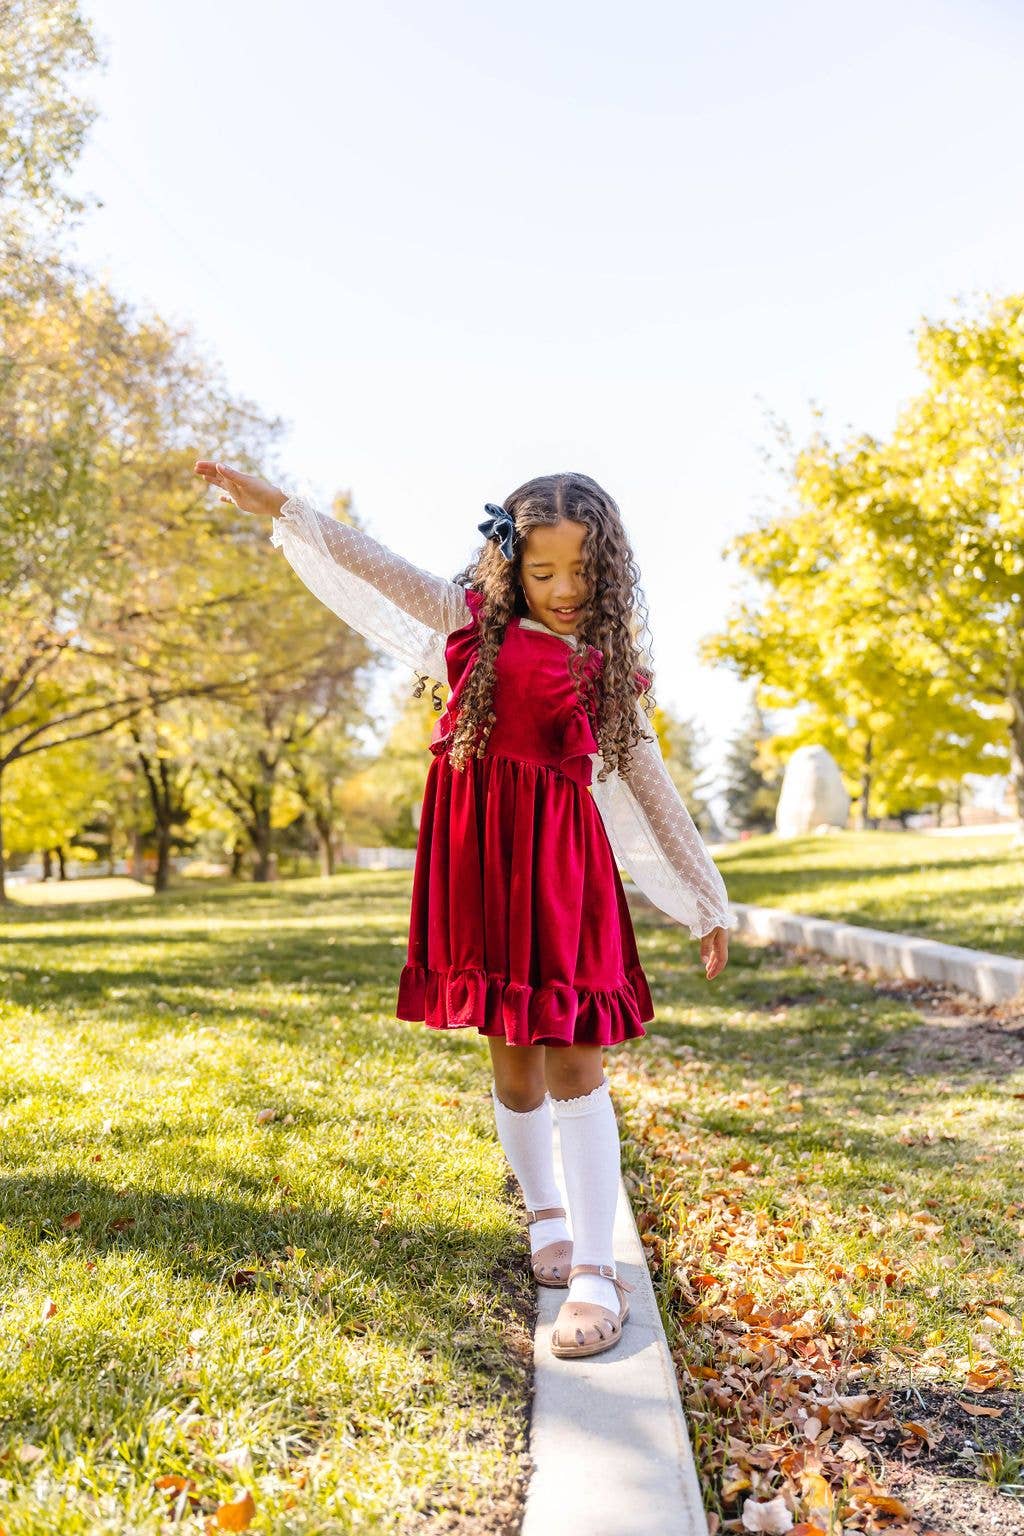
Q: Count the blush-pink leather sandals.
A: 2